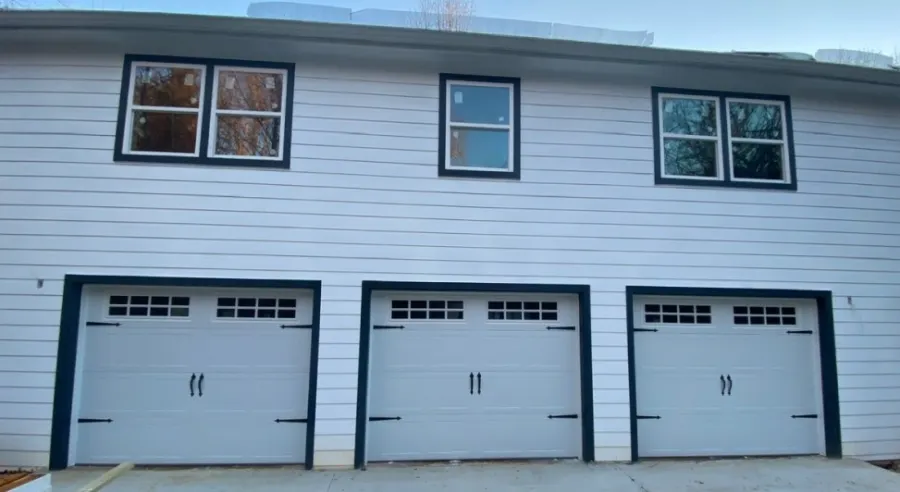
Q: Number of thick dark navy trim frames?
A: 6